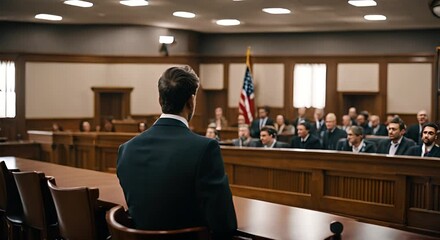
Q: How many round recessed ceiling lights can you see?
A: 8